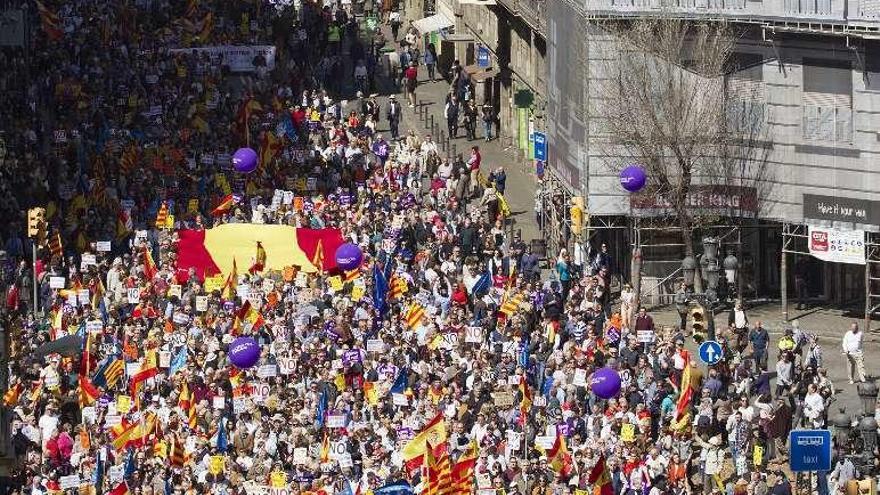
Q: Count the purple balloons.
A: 5